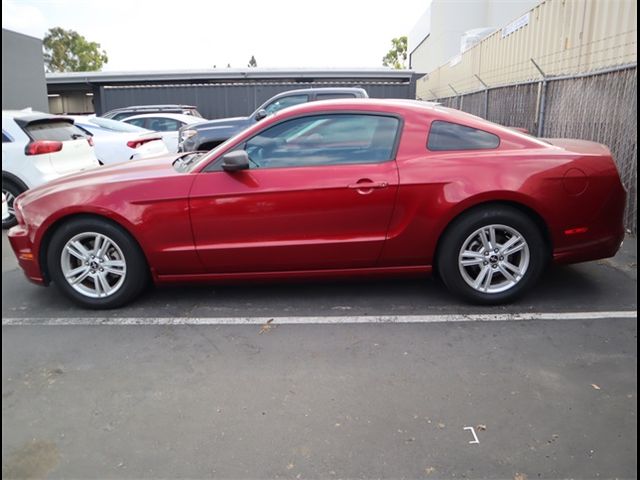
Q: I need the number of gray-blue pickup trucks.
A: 1